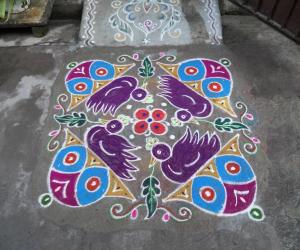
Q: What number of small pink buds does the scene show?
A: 8